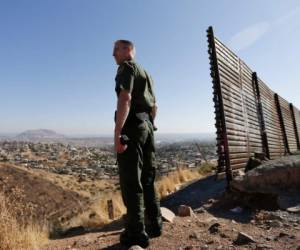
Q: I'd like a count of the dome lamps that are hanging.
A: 0